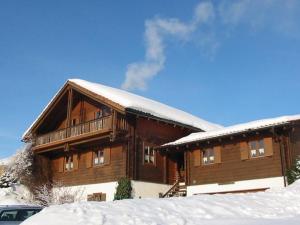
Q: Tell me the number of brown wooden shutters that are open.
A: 8